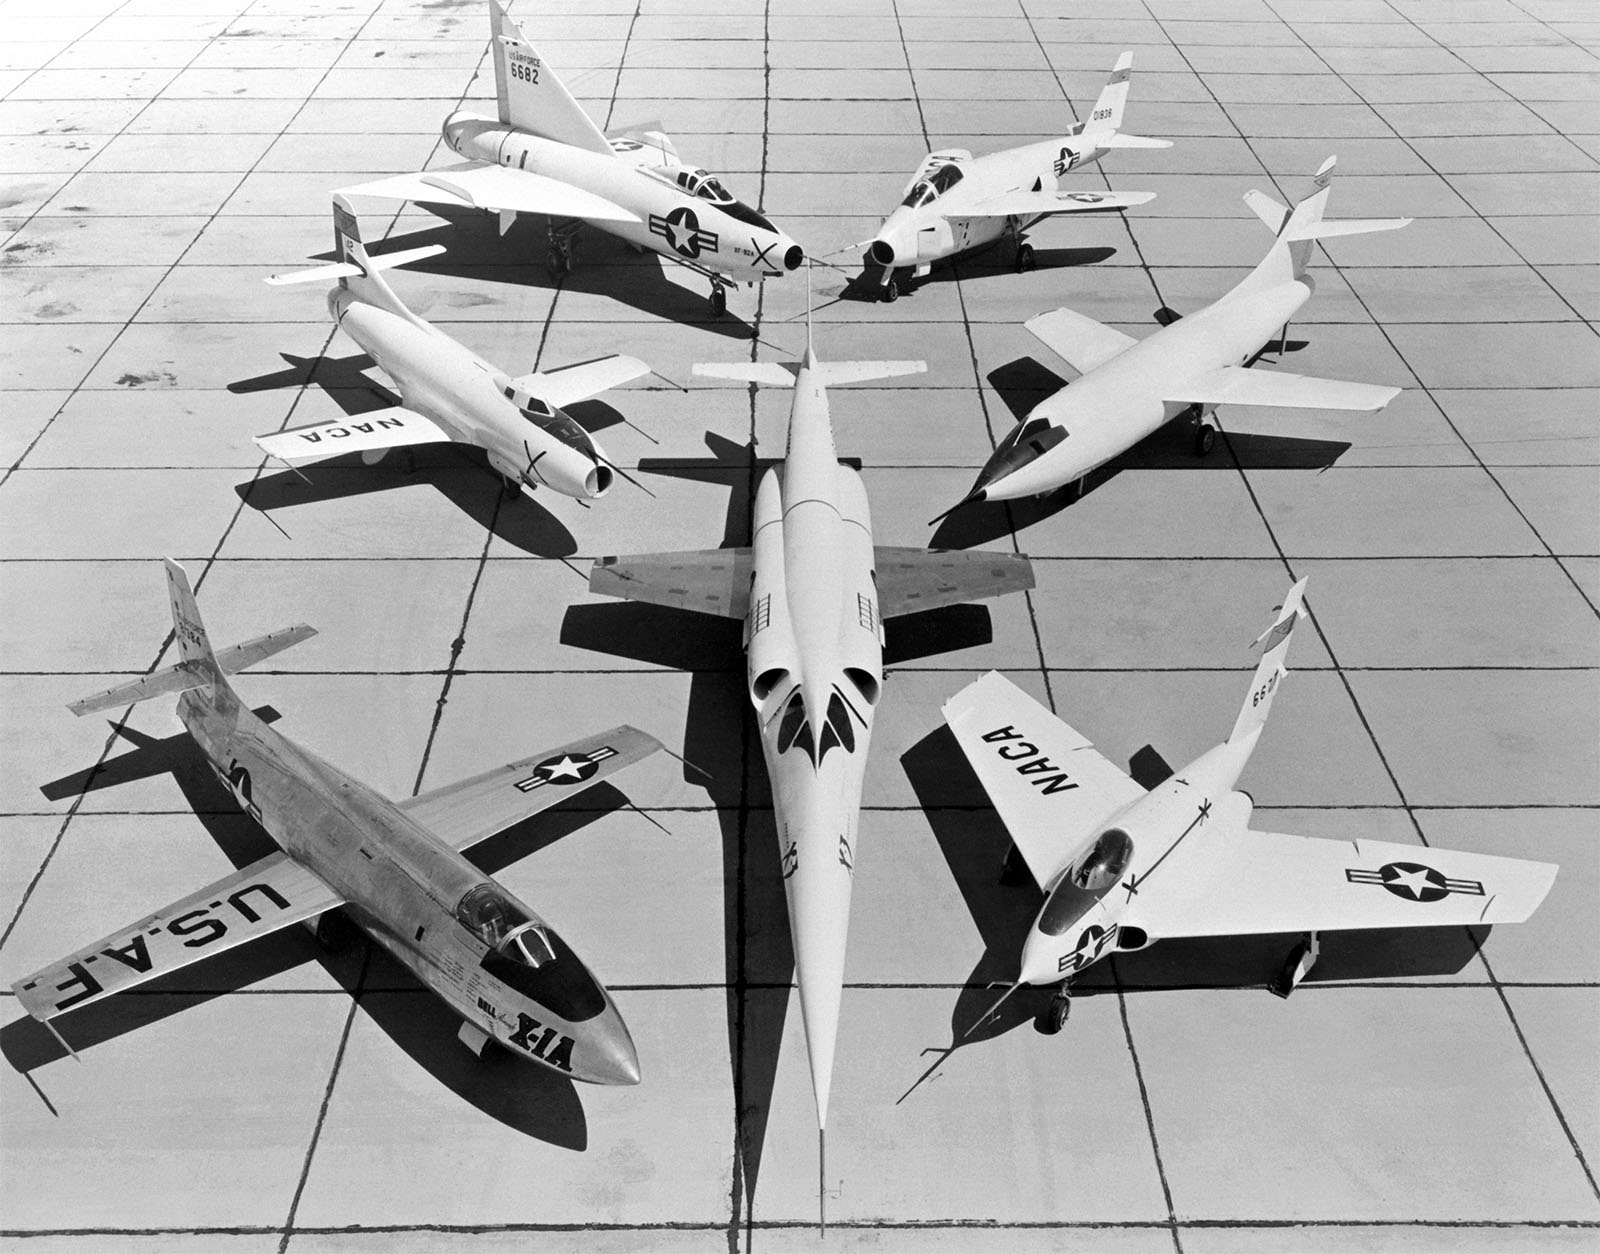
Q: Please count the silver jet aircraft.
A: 1